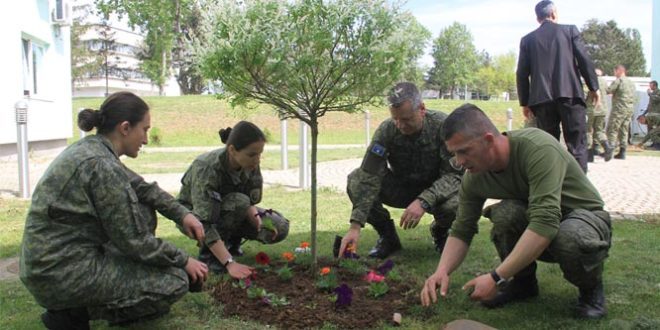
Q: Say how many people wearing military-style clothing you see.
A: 7